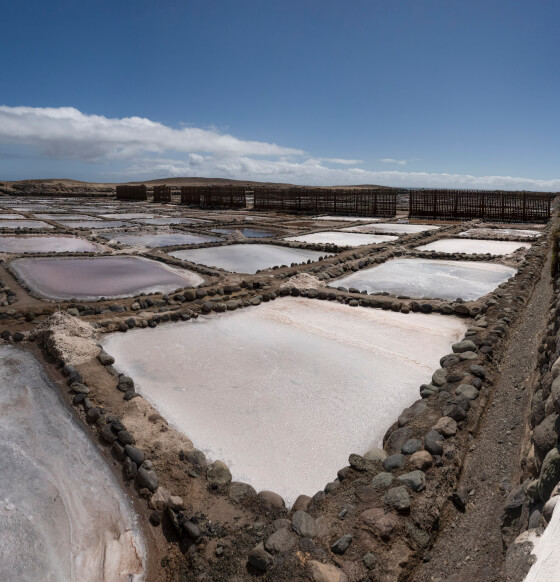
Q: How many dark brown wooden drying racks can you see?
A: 5